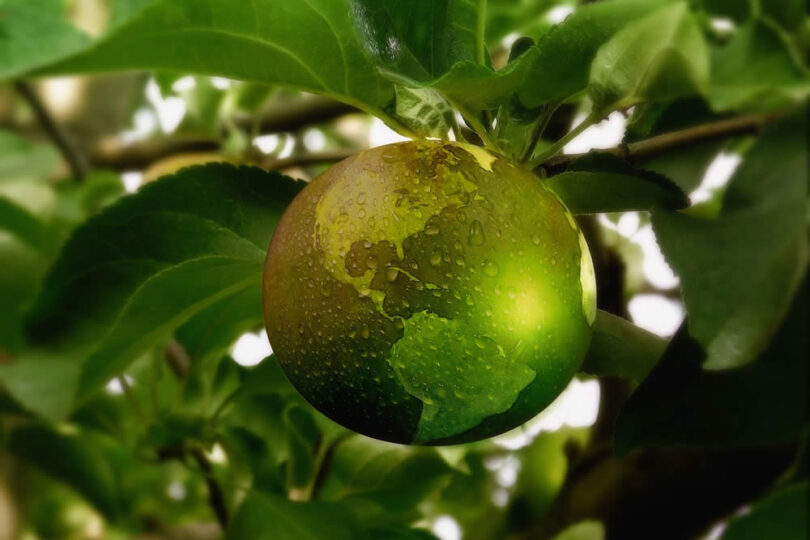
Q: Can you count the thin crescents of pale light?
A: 1